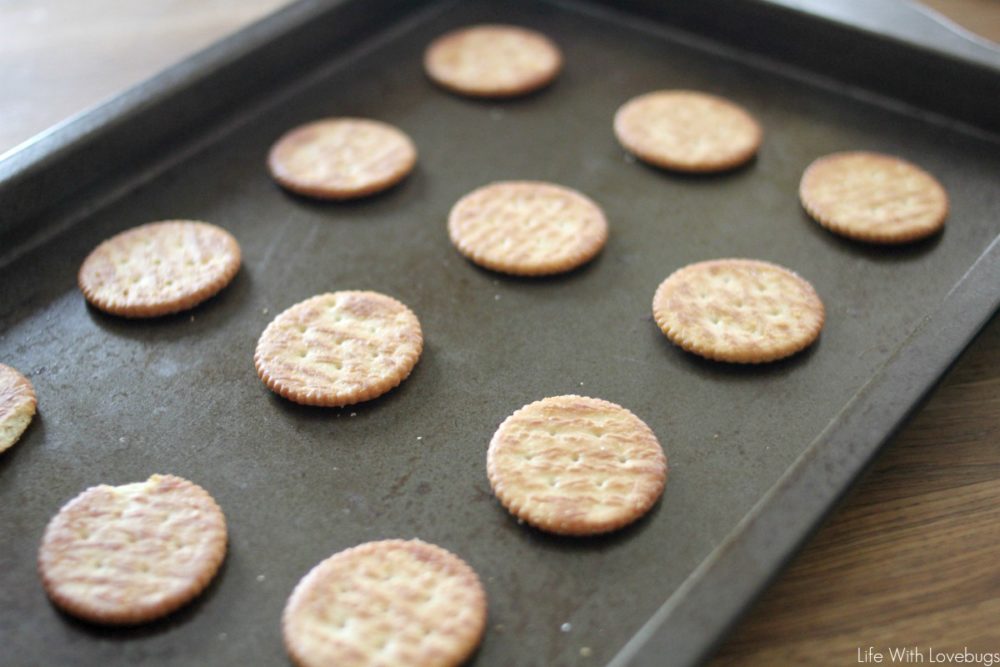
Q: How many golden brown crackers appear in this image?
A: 12